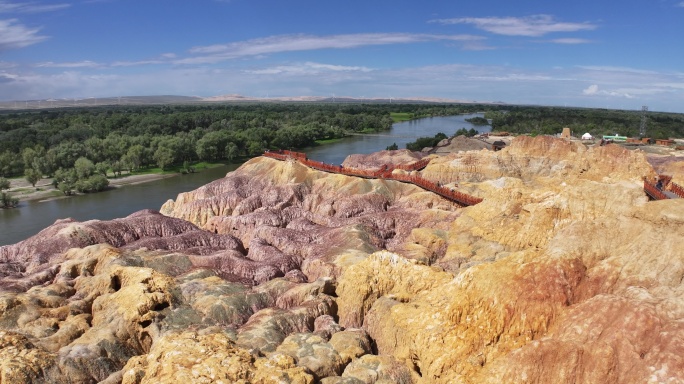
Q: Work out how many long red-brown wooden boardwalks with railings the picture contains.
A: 2